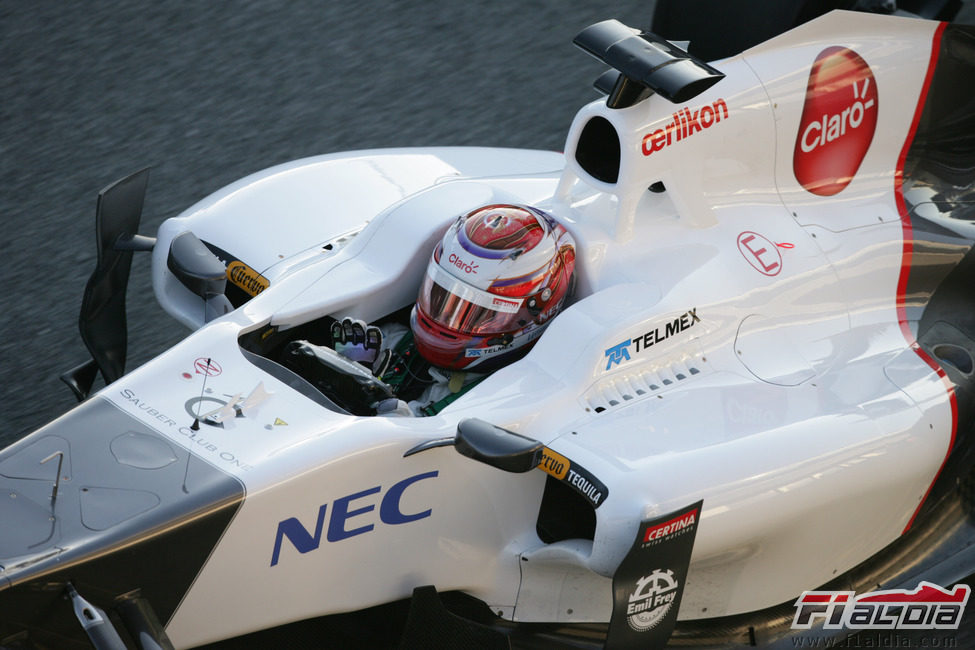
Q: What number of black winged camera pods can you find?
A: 1